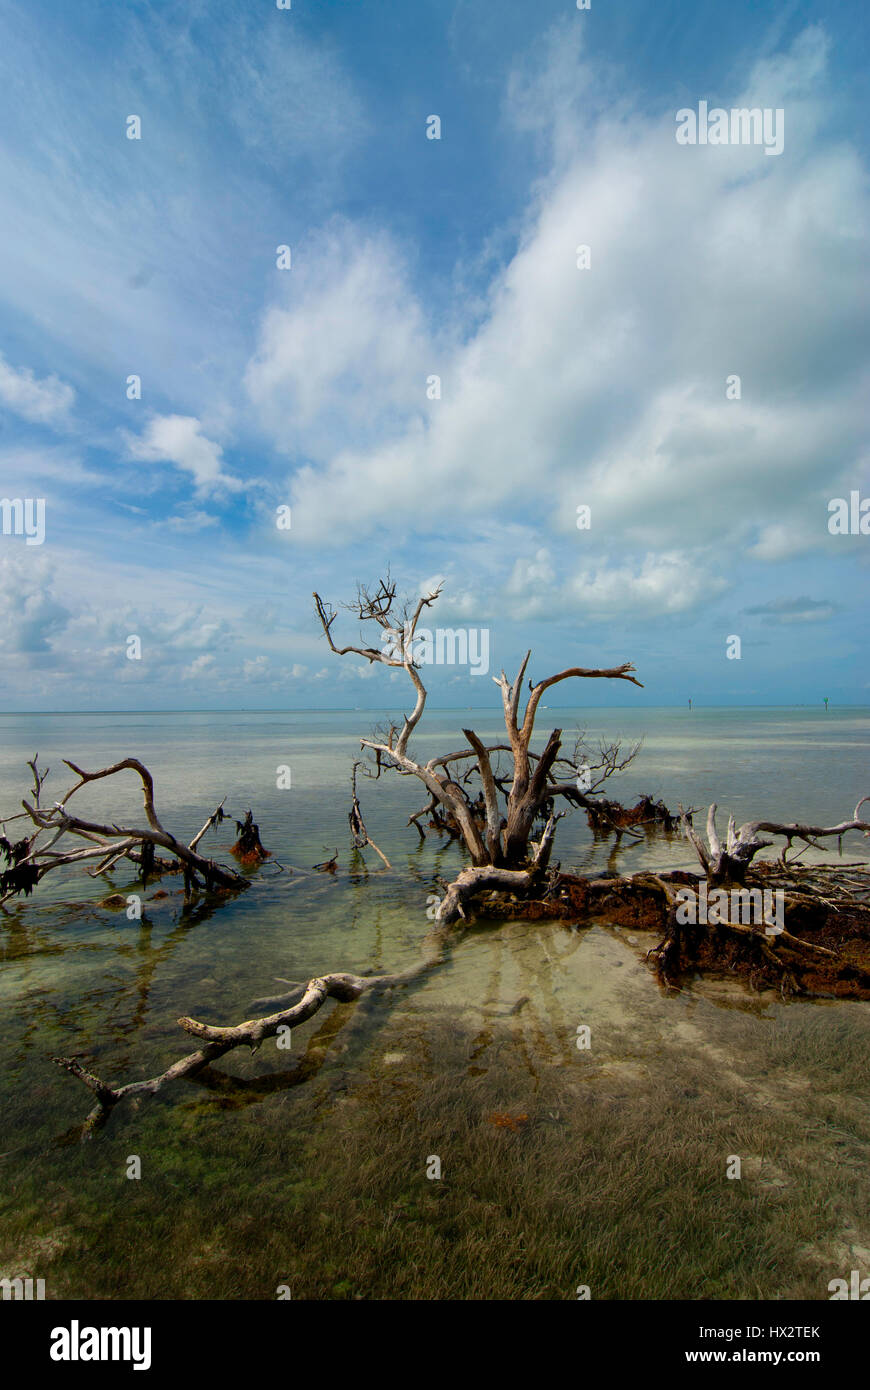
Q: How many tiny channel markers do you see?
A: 2